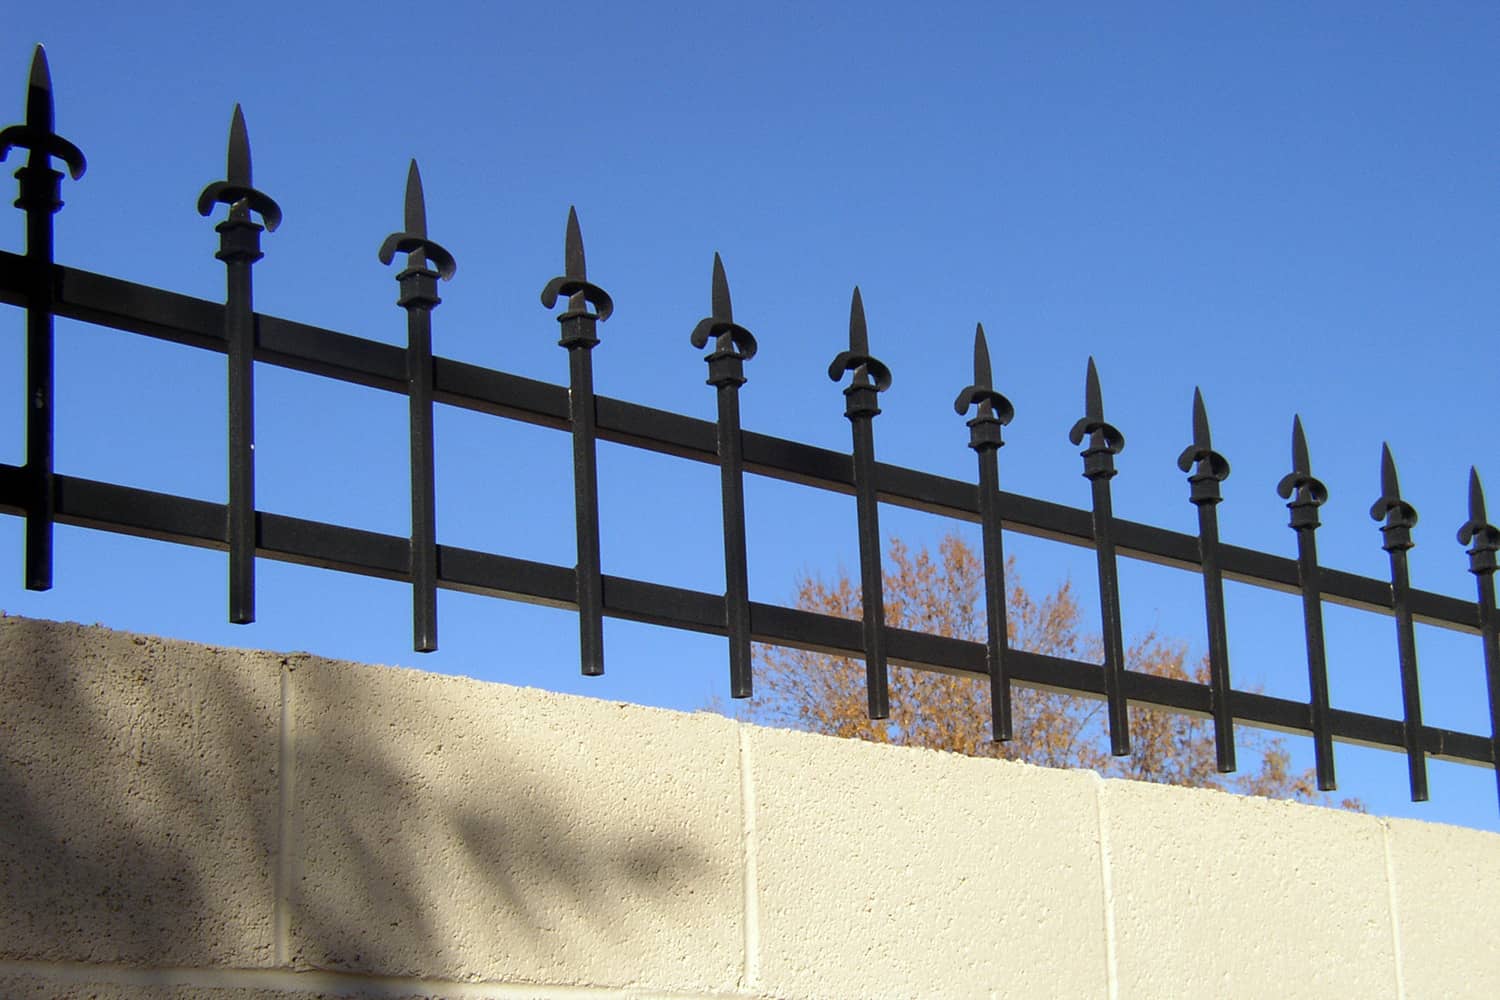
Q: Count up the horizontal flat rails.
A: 2